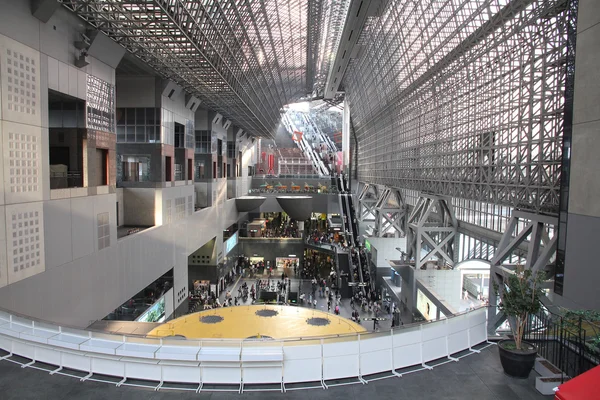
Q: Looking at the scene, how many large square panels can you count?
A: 3